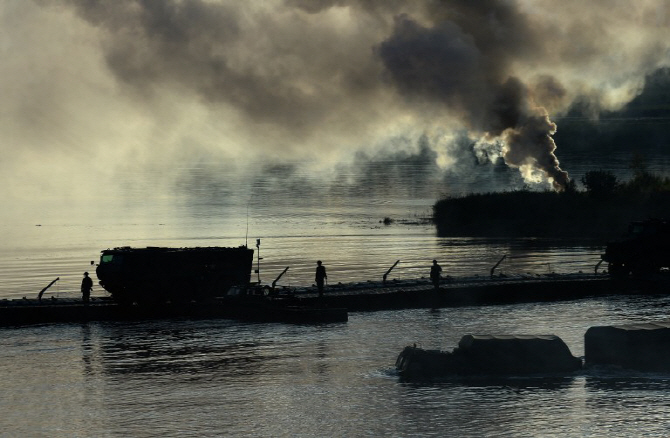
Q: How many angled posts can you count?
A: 5